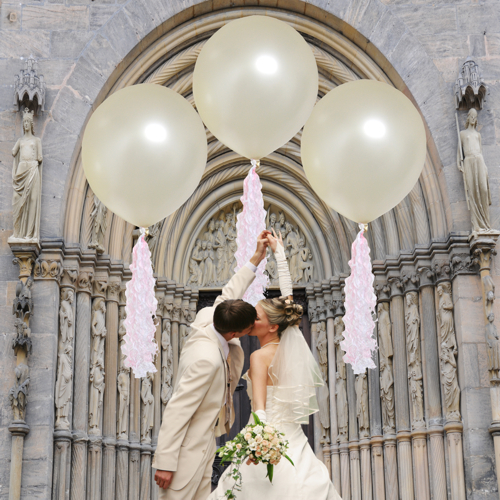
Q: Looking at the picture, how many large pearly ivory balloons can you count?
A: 3